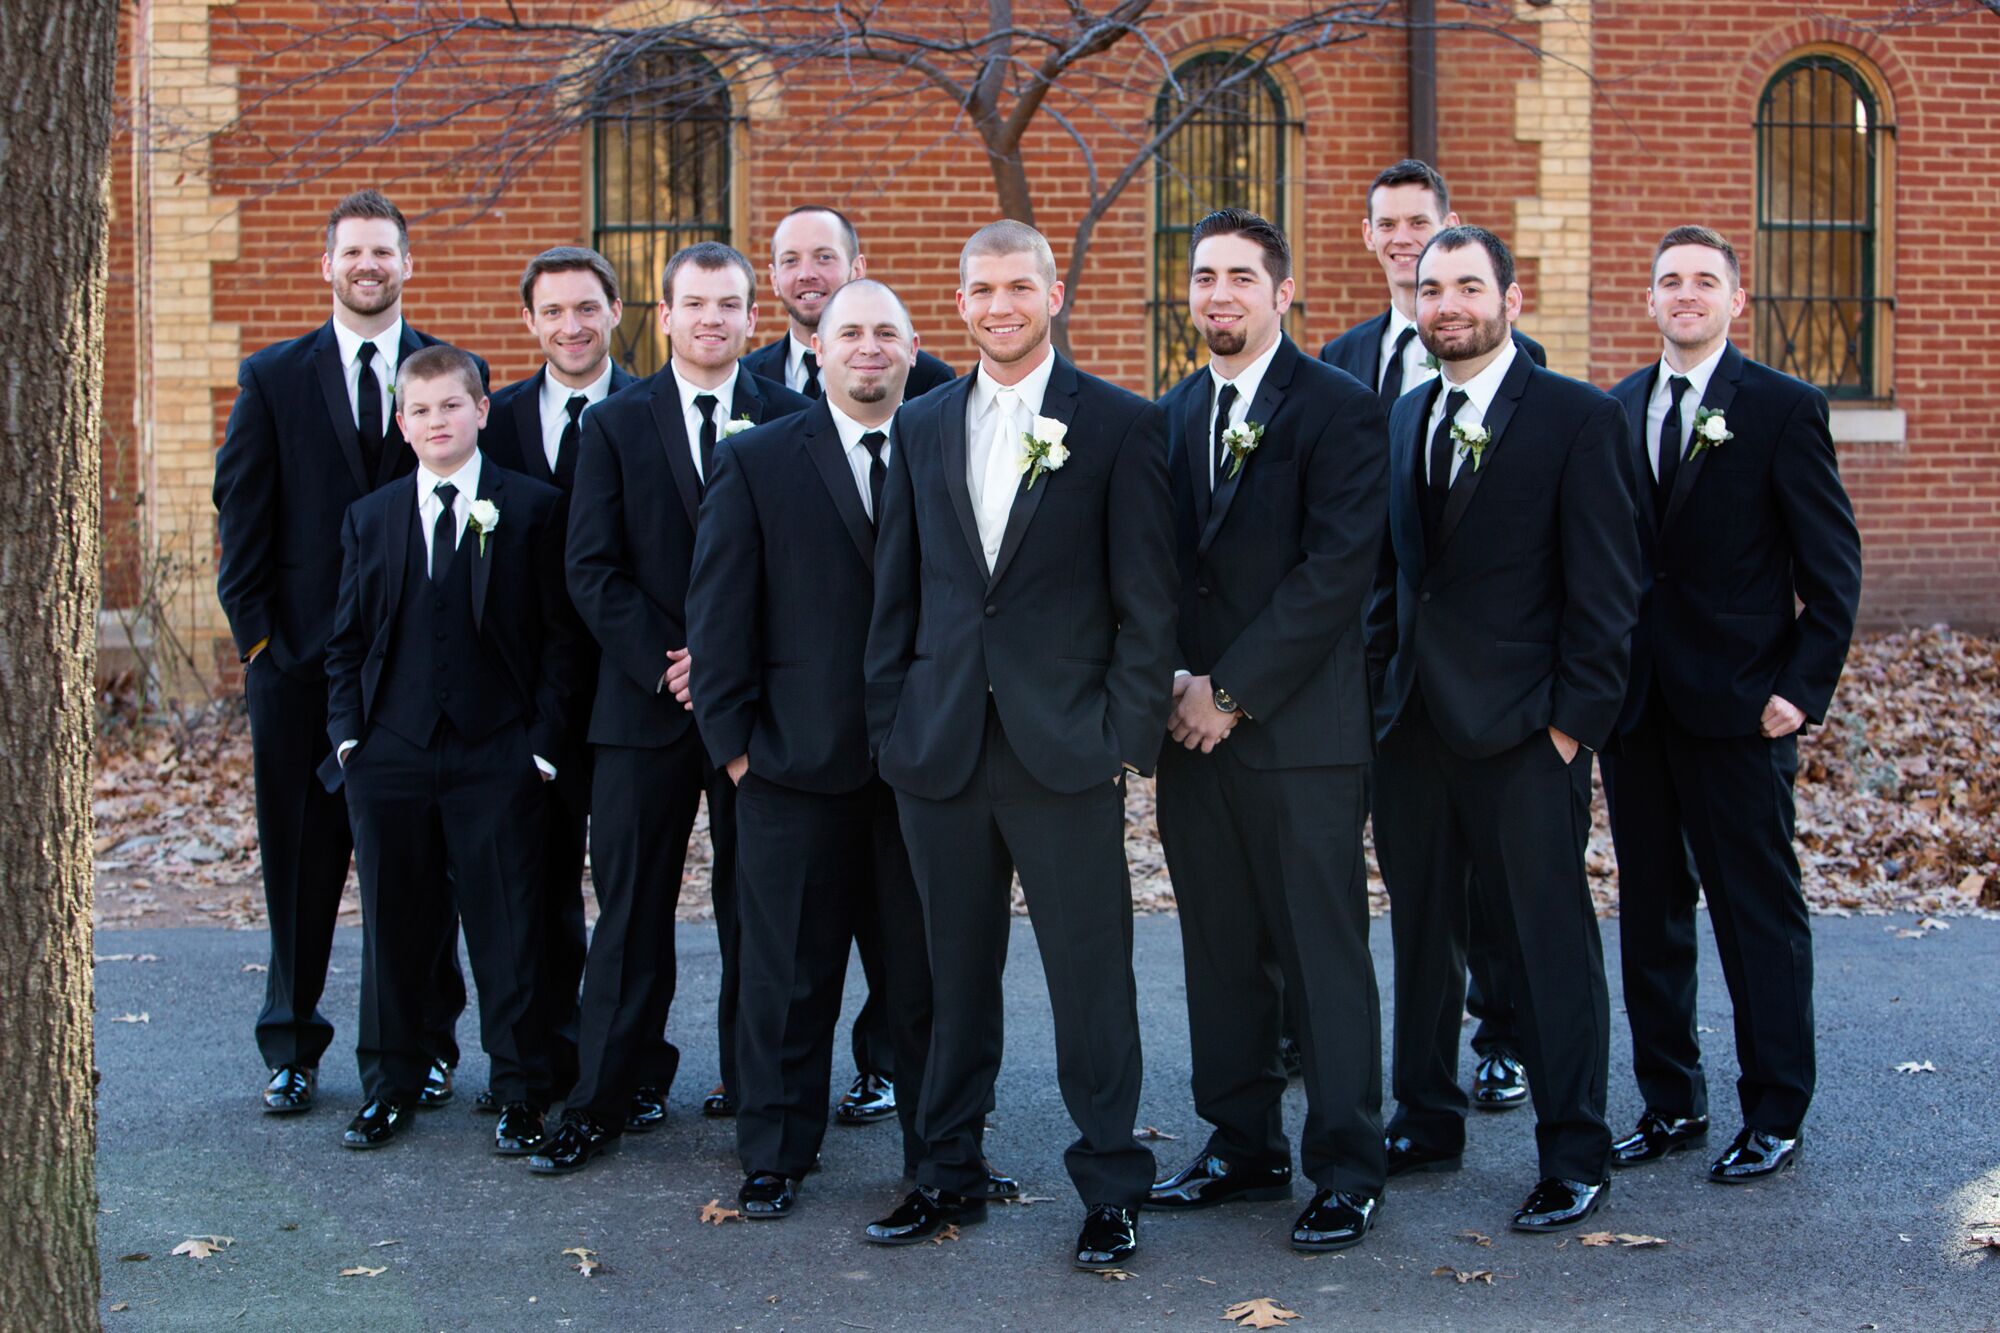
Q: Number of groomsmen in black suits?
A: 10